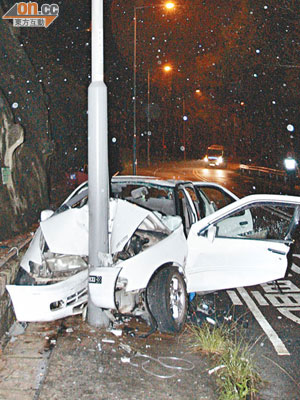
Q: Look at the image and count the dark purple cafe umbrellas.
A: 0